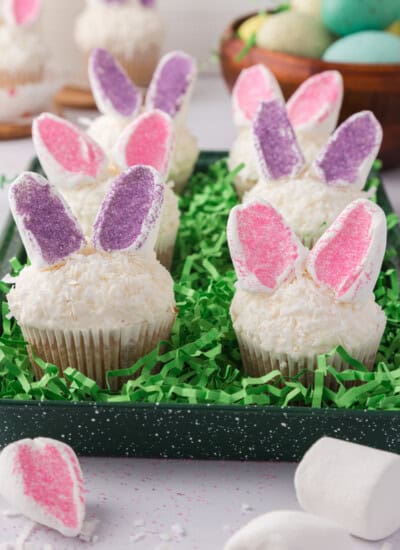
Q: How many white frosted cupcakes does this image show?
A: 8